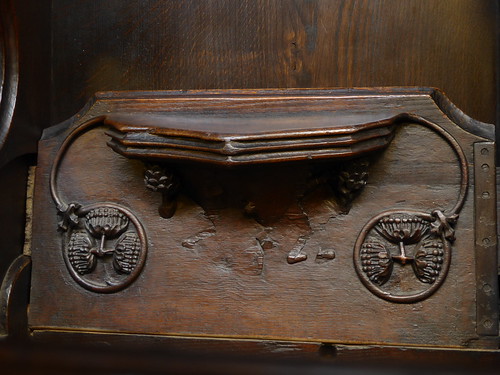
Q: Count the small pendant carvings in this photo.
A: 2